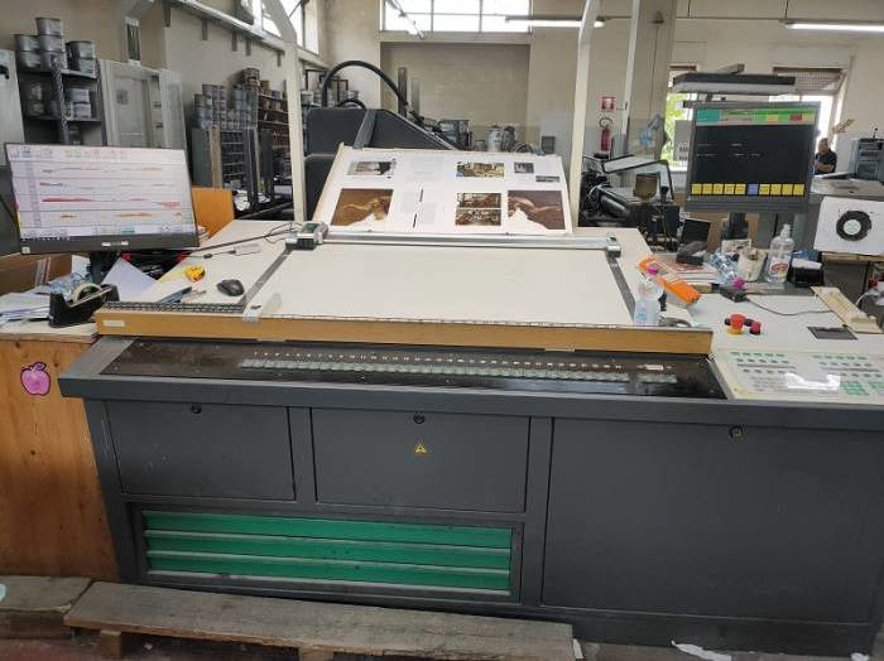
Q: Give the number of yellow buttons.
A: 9